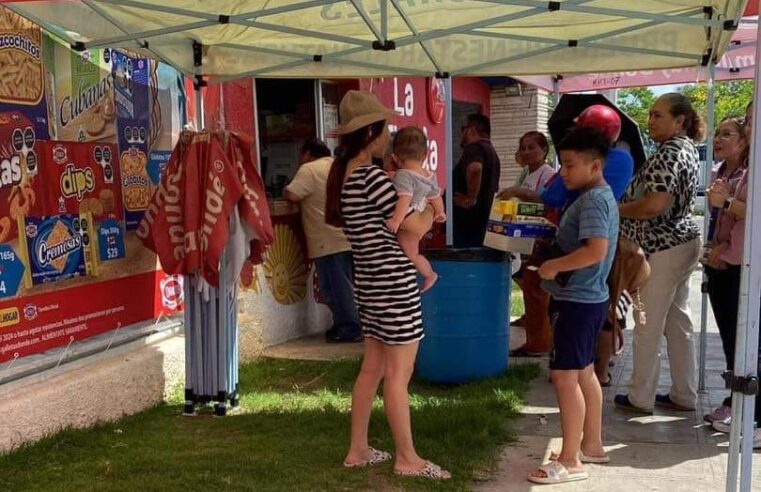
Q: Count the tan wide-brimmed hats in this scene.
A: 1